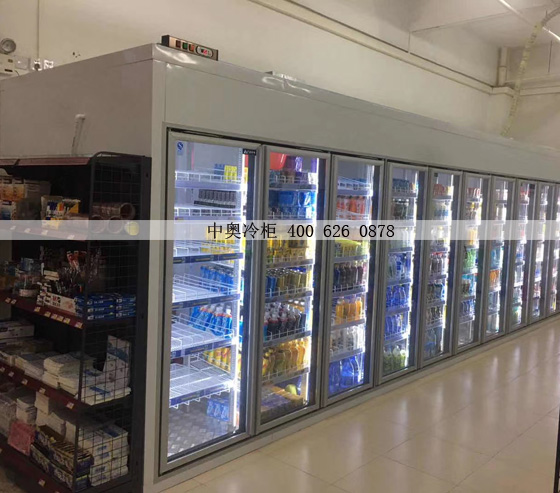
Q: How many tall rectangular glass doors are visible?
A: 10